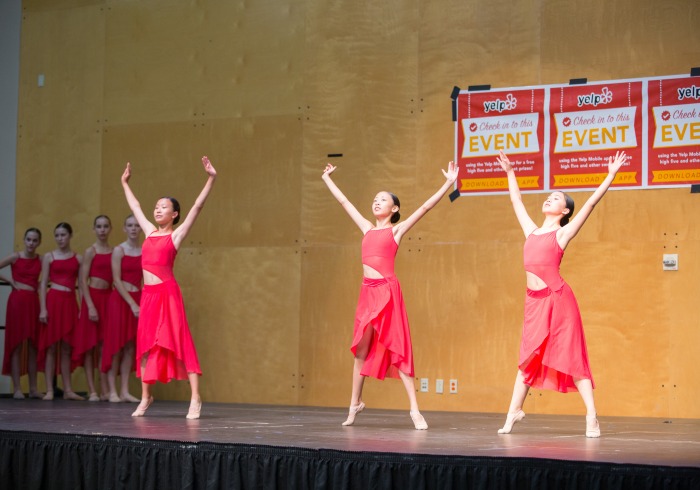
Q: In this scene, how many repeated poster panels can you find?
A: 3